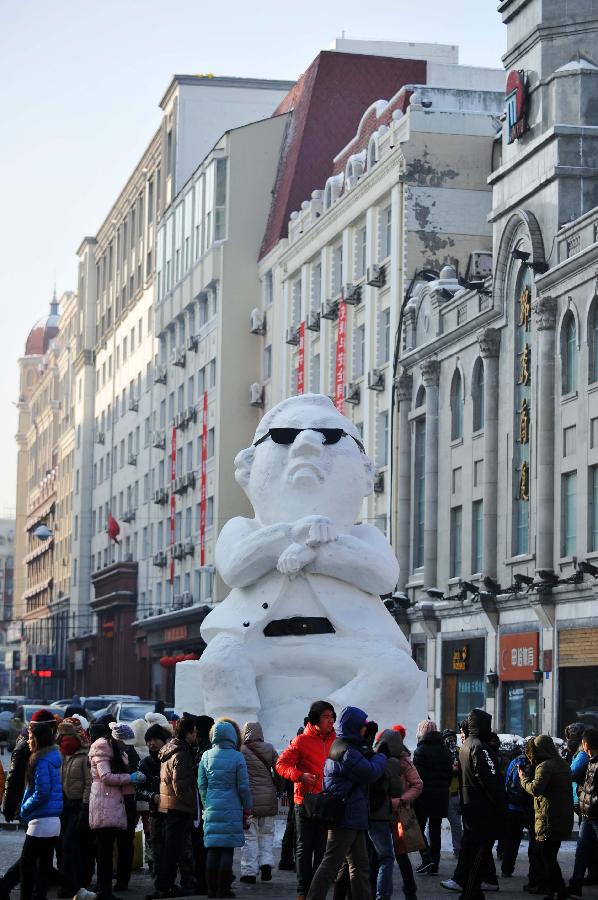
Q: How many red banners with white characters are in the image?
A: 4